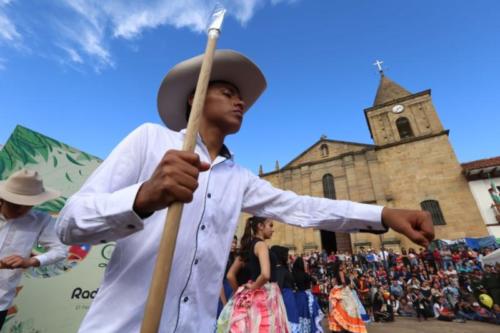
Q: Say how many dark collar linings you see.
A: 1